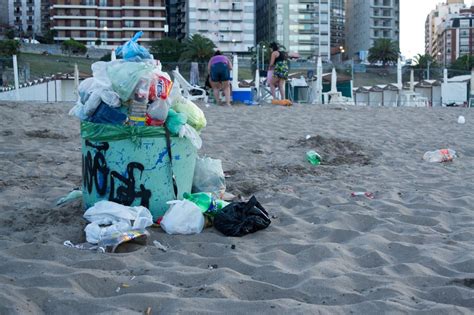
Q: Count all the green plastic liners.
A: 1